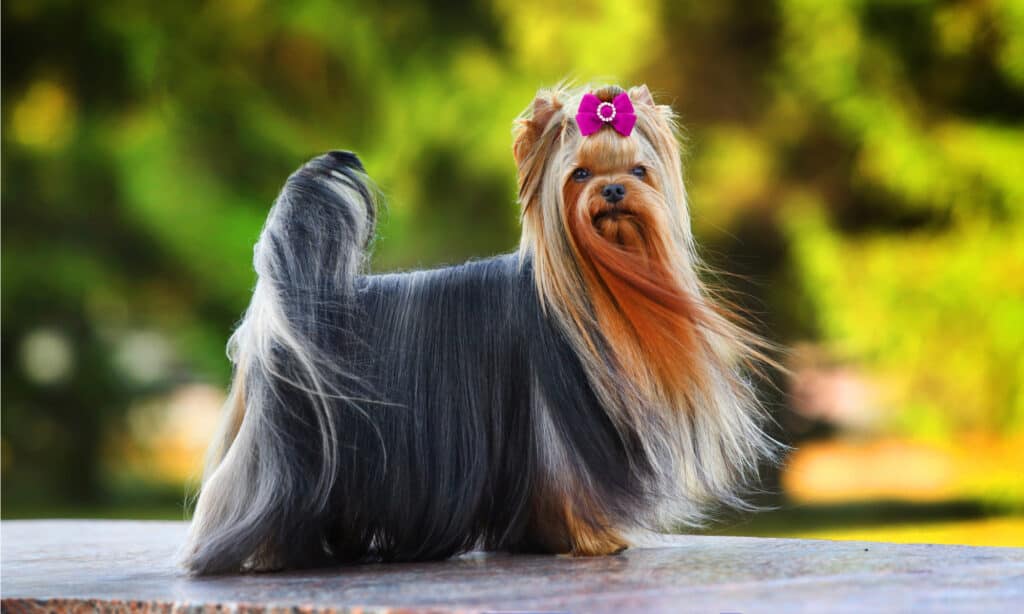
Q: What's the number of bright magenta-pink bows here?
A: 1